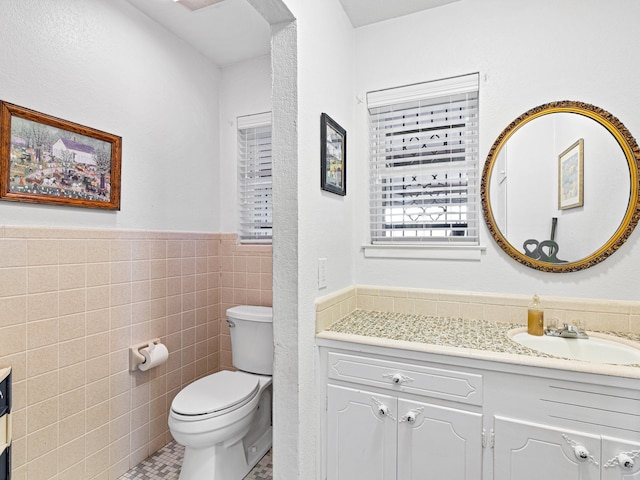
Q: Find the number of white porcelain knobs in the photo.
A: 5